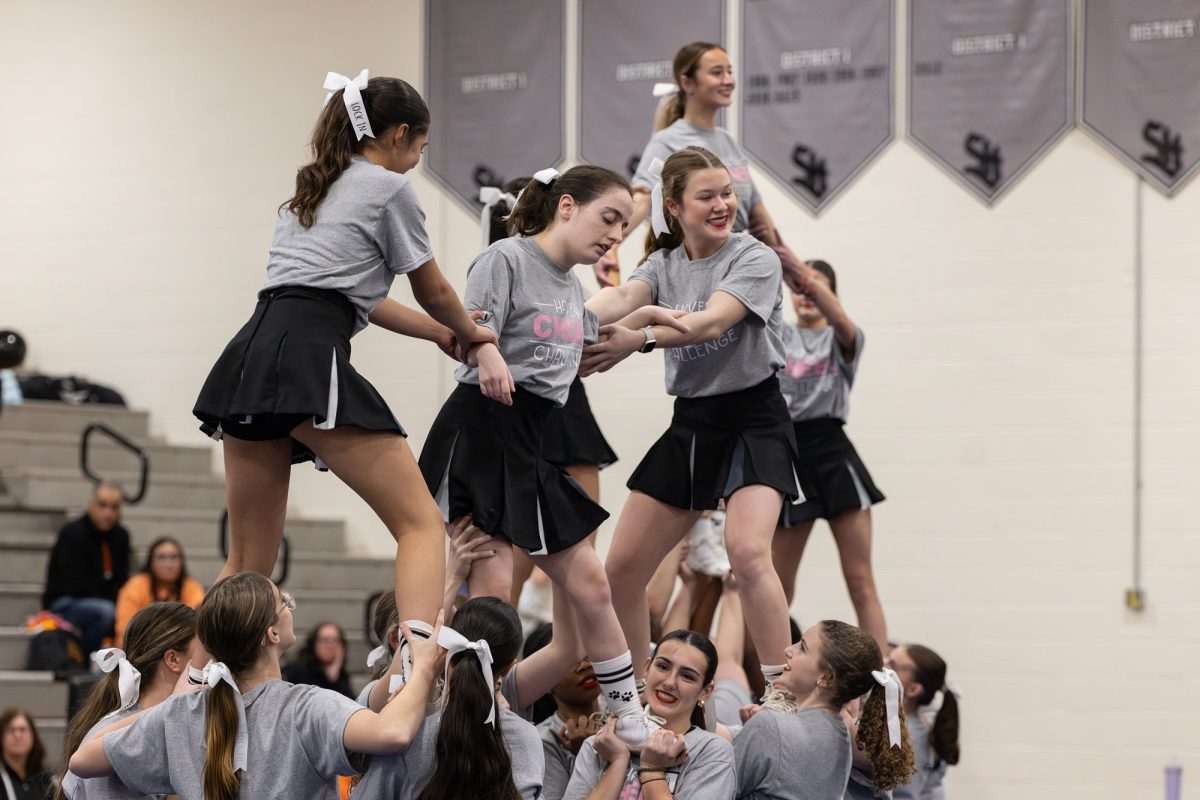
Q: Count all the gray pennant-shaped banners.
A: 5